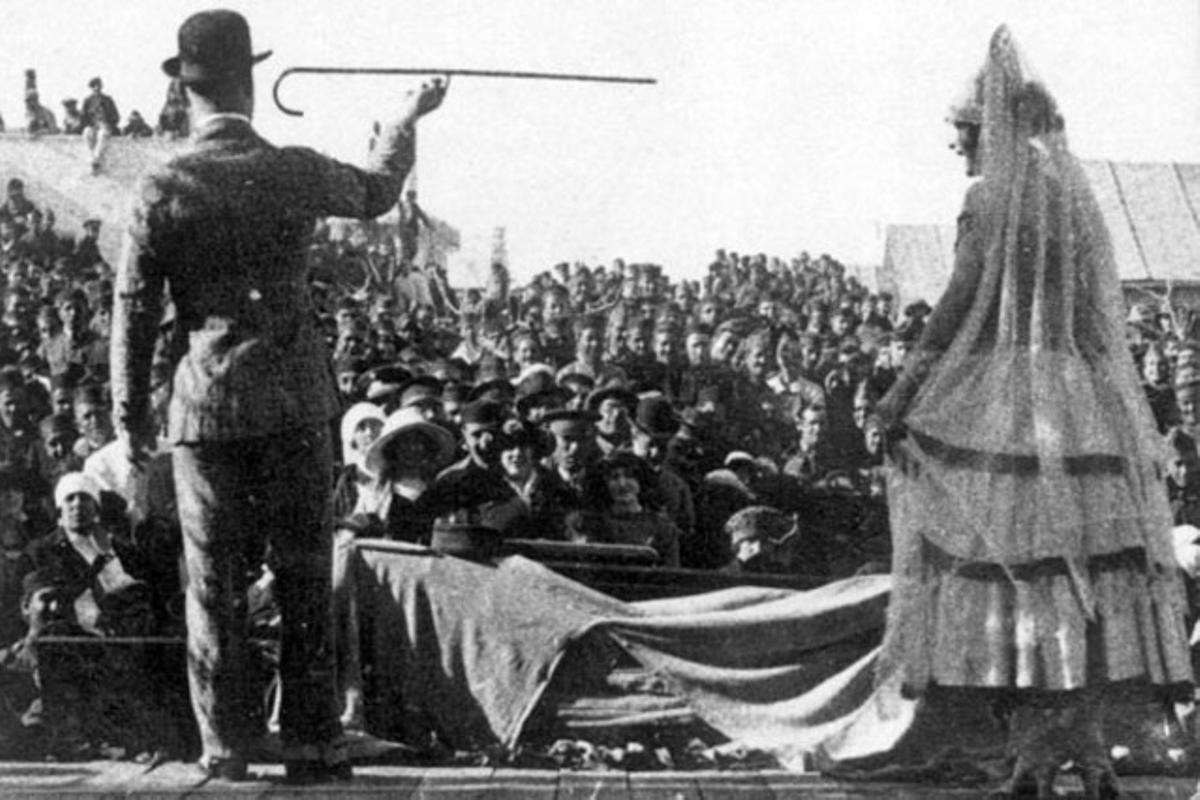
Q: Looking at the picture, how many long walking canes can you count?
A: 1